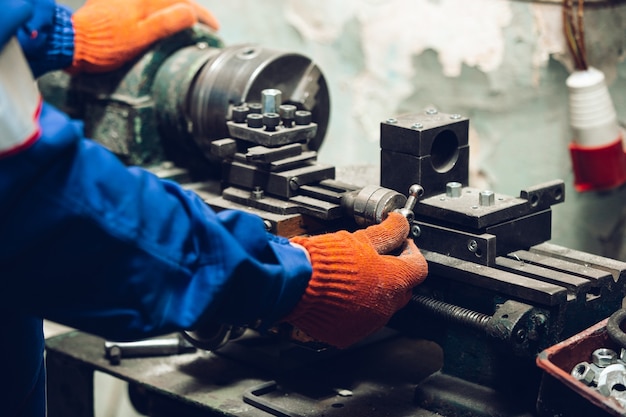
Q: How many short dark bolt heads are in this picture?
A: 6